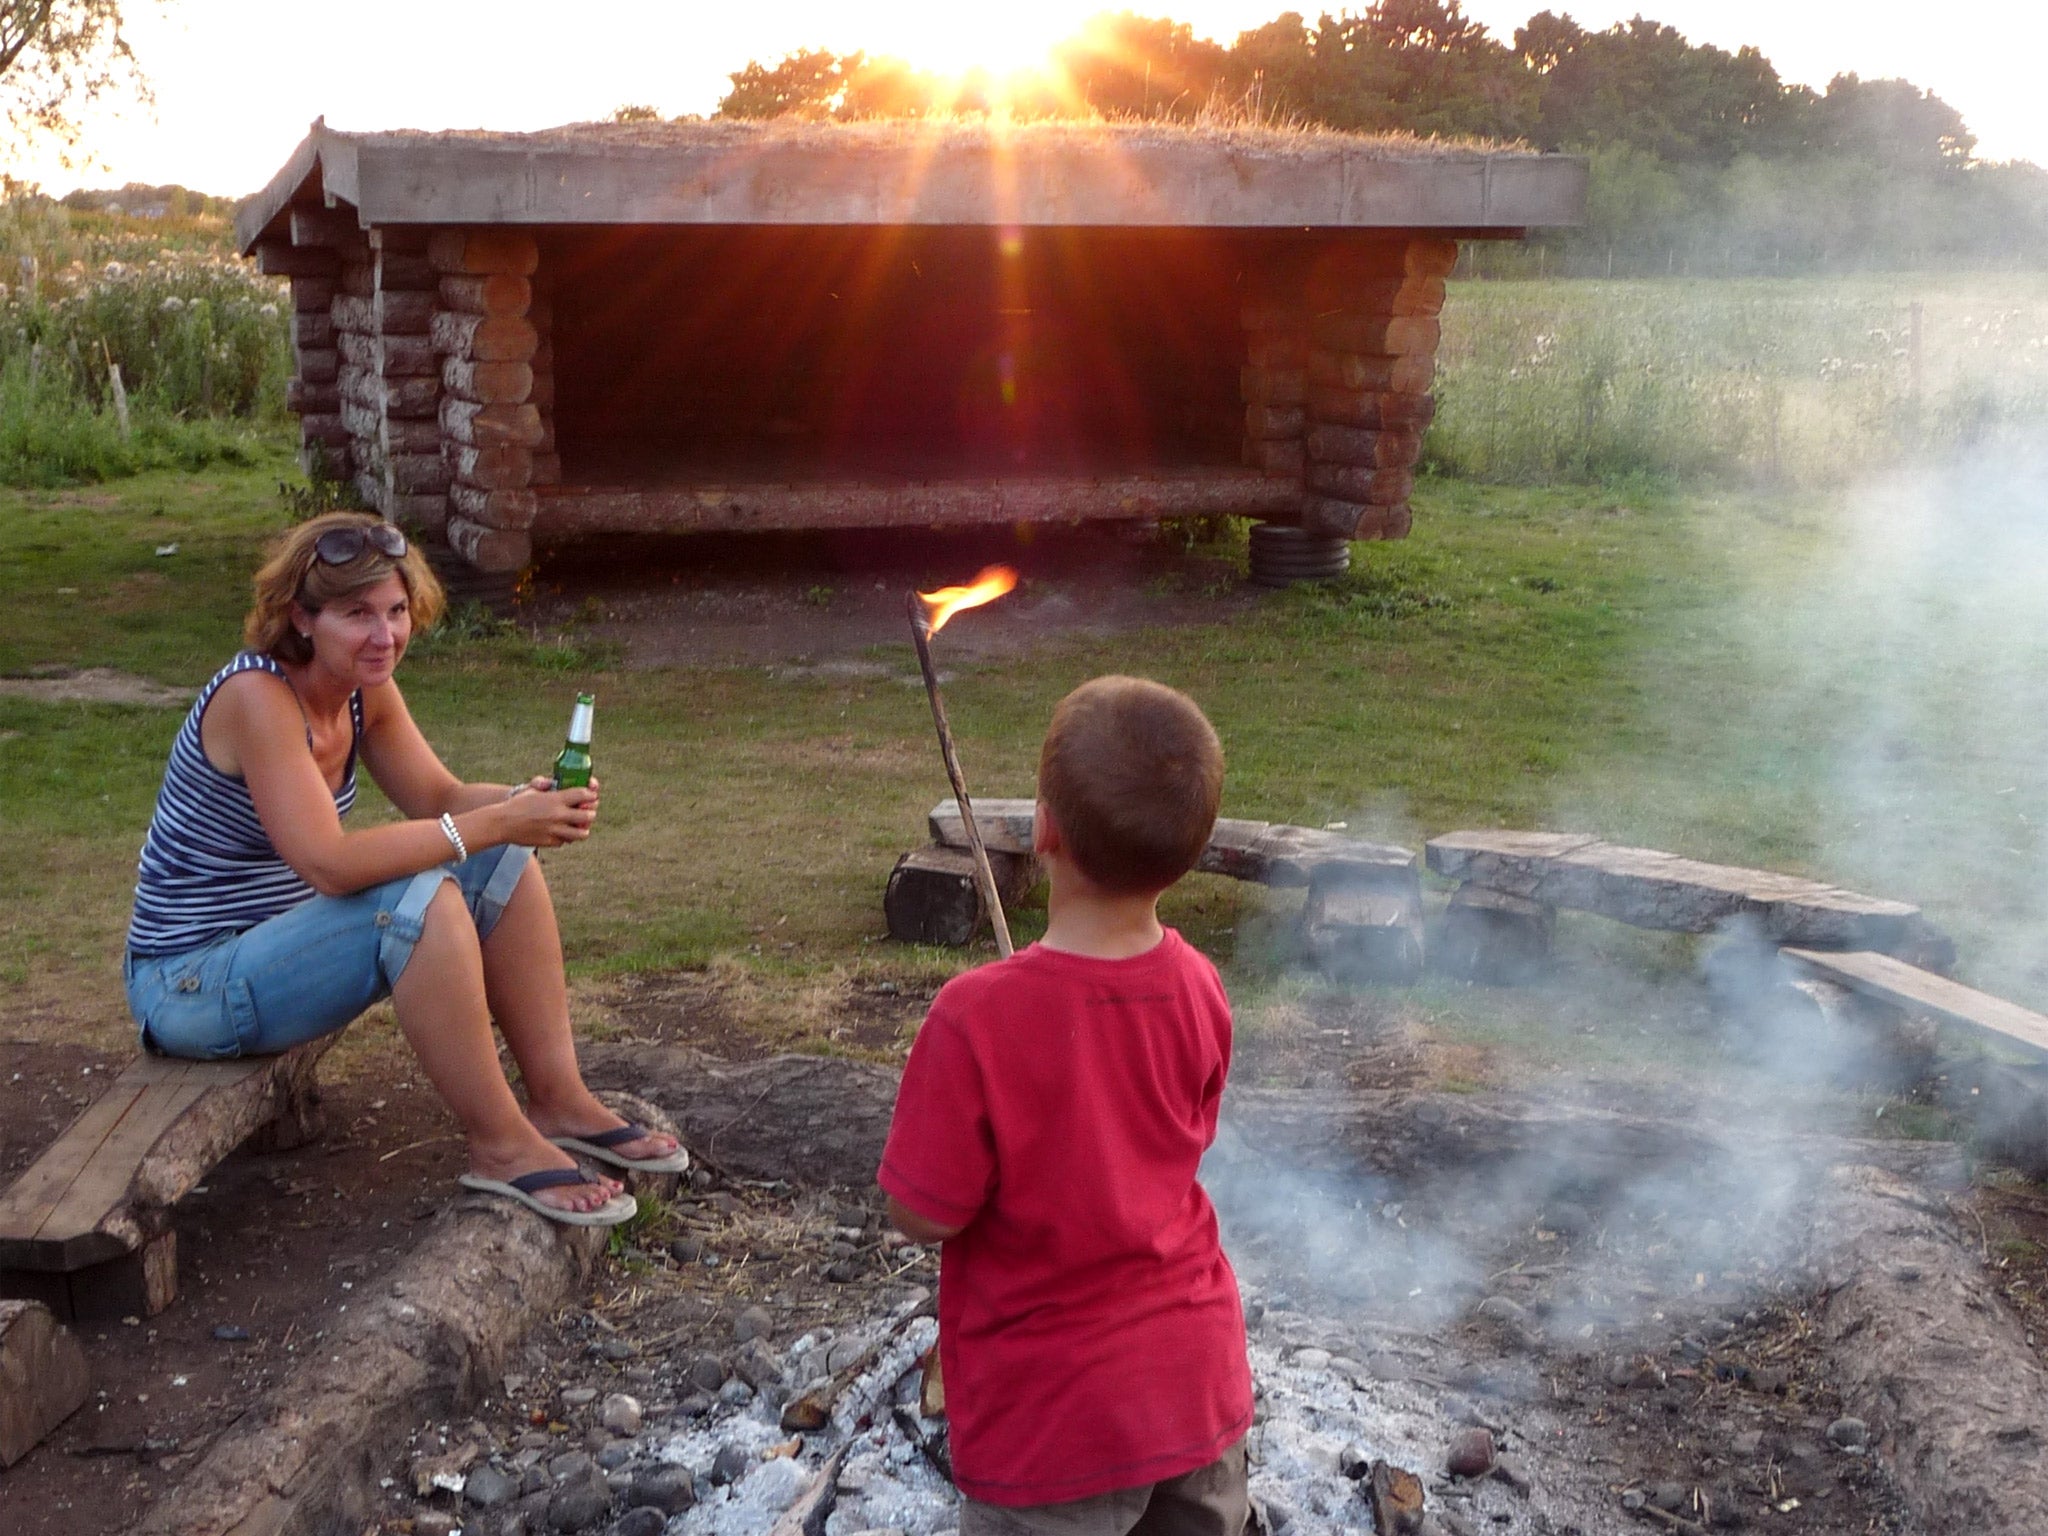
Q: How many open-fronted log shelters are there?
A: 1